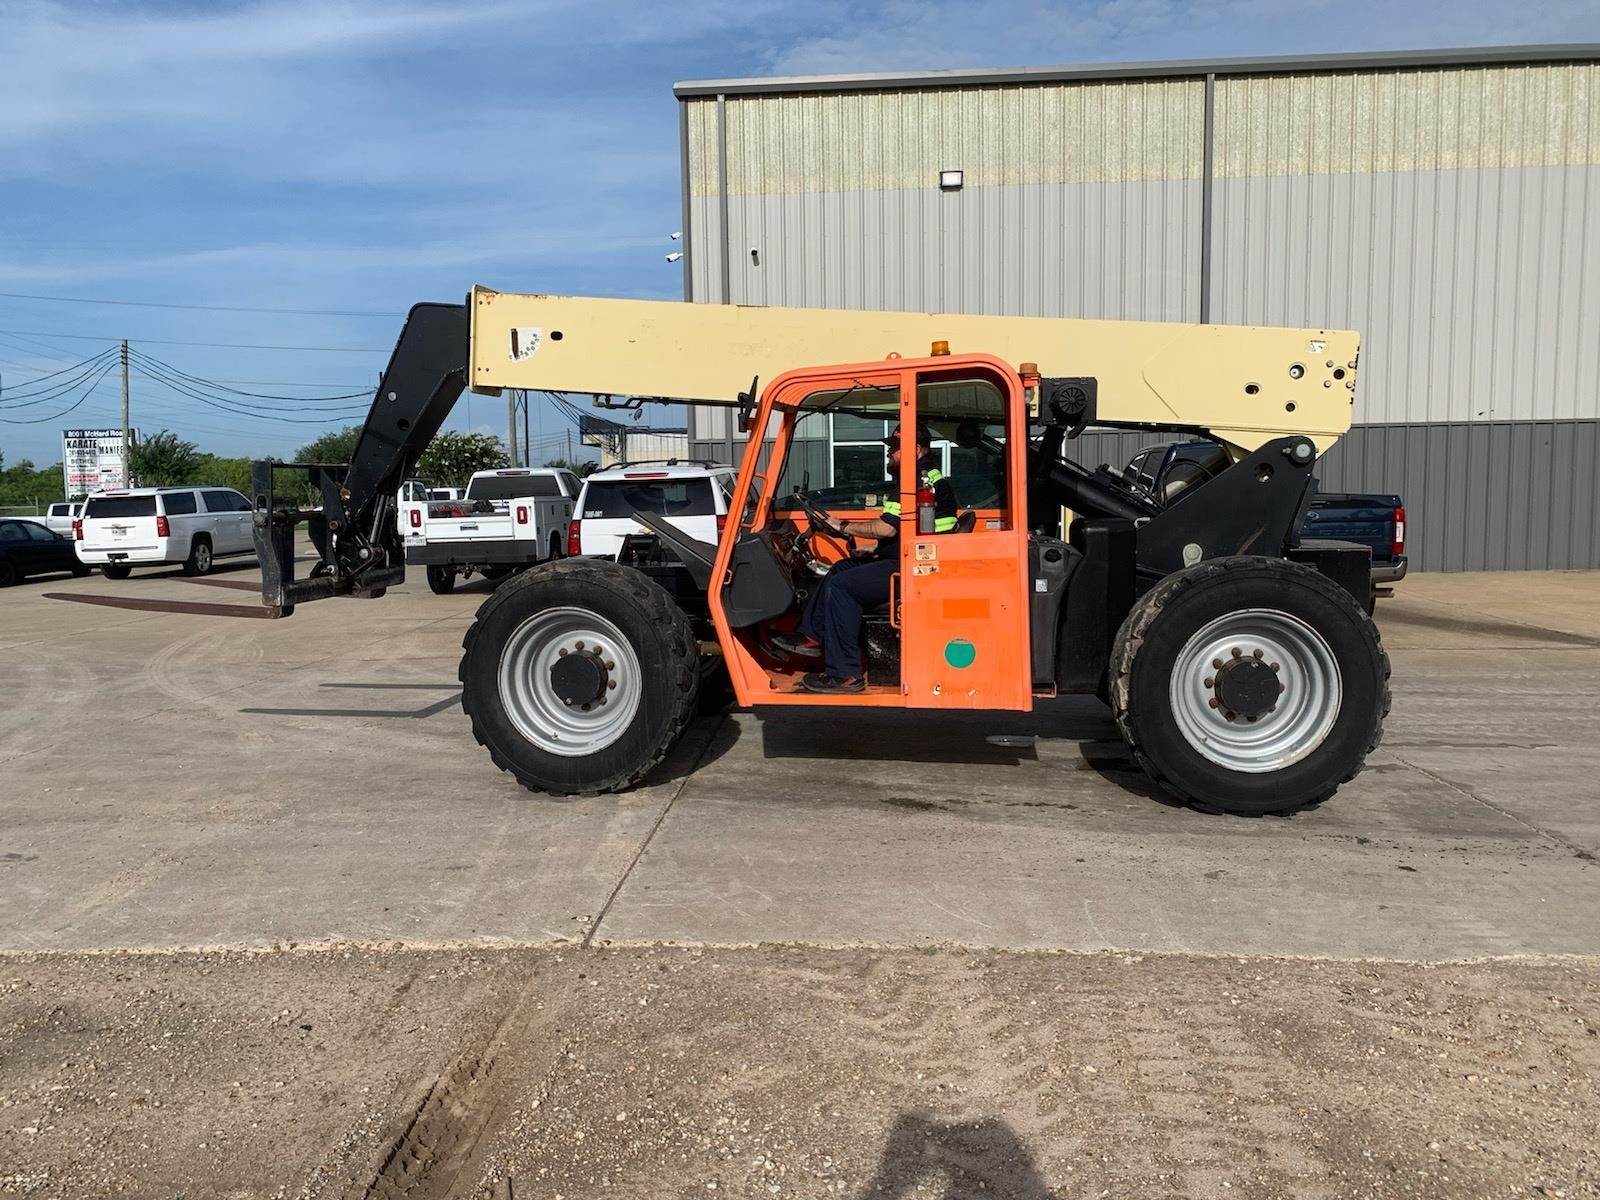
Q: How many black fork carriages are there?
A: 1